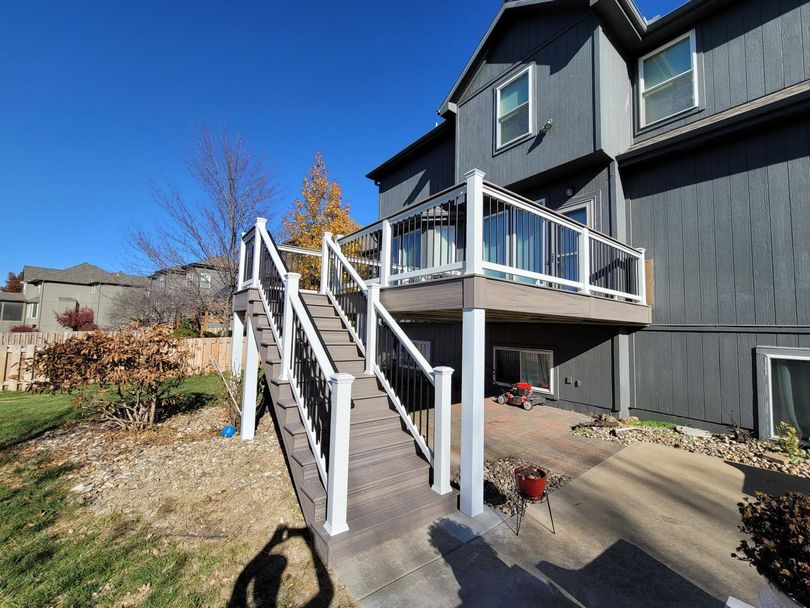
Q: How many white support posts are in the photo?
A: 3